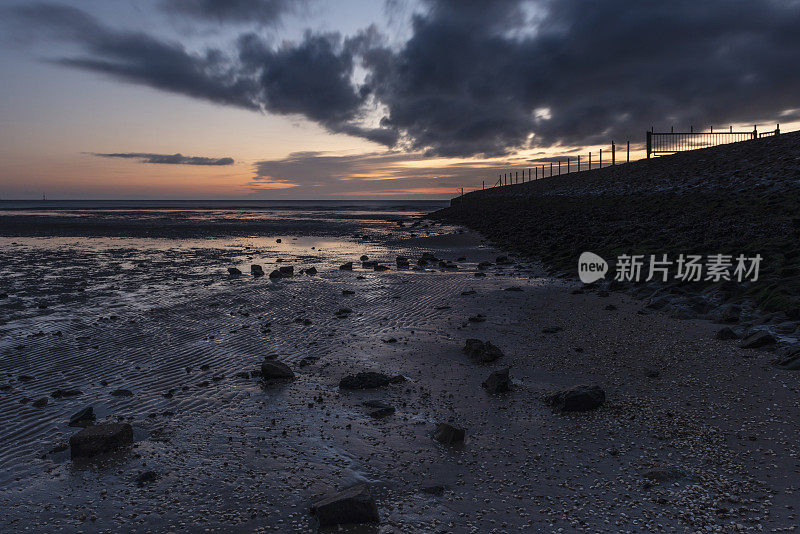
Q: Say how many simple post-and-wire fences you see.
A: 1